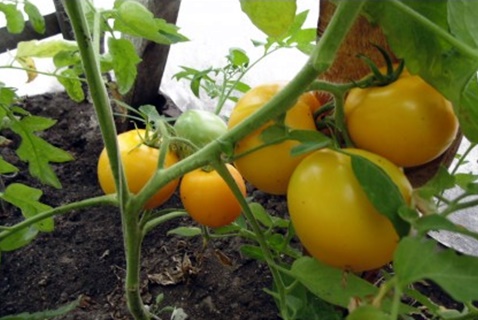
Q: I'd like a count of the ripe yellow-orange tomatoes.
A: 5